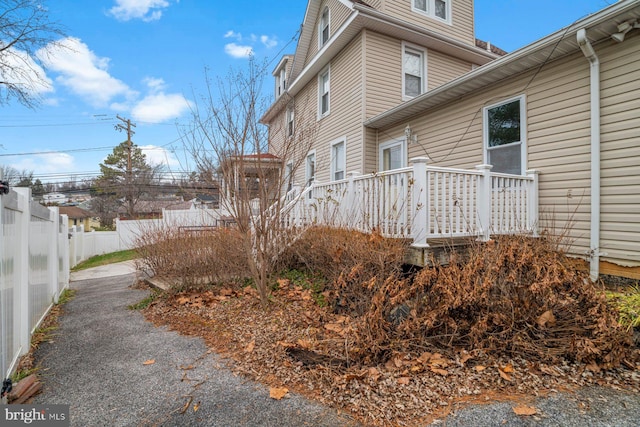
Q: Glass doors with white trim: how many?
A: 1